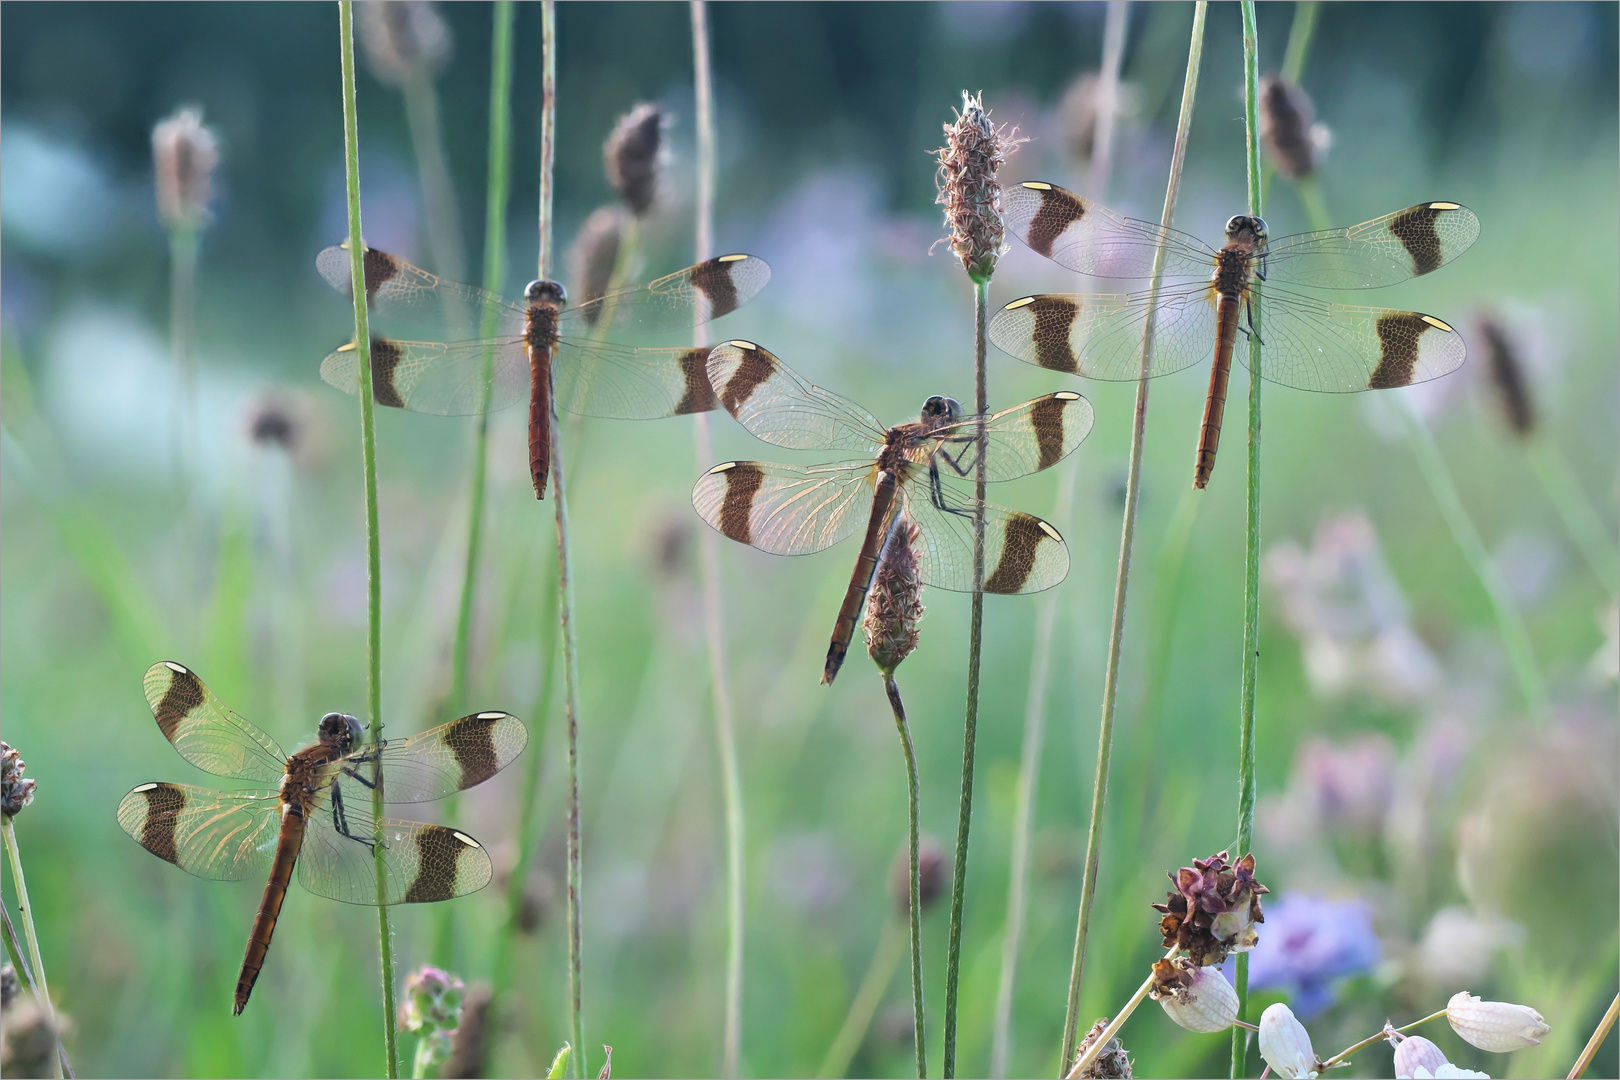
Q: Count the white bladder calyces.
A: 4